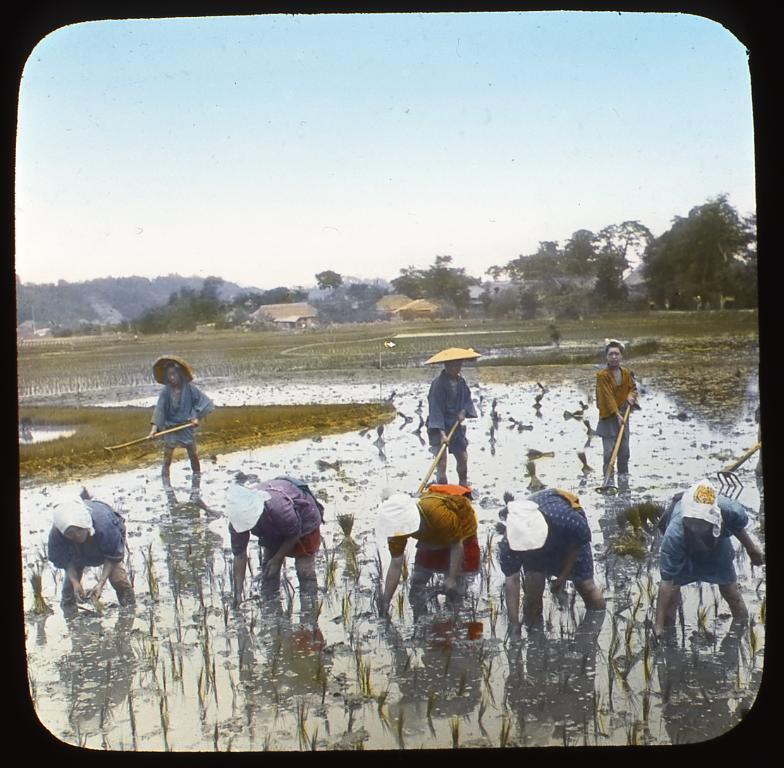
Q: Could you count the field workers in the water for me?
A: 8